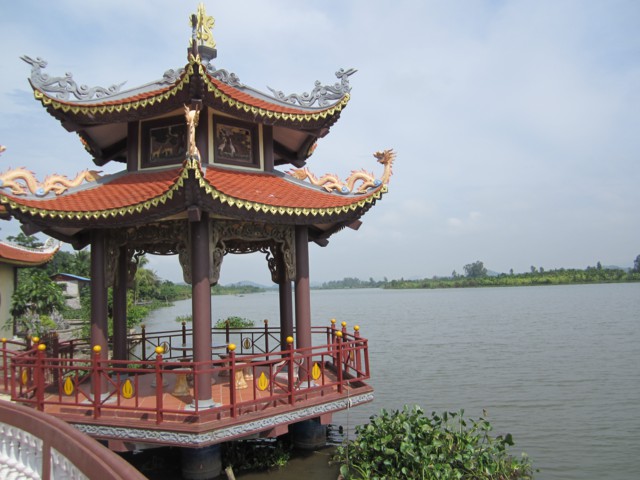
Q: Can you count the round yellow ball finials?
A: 11